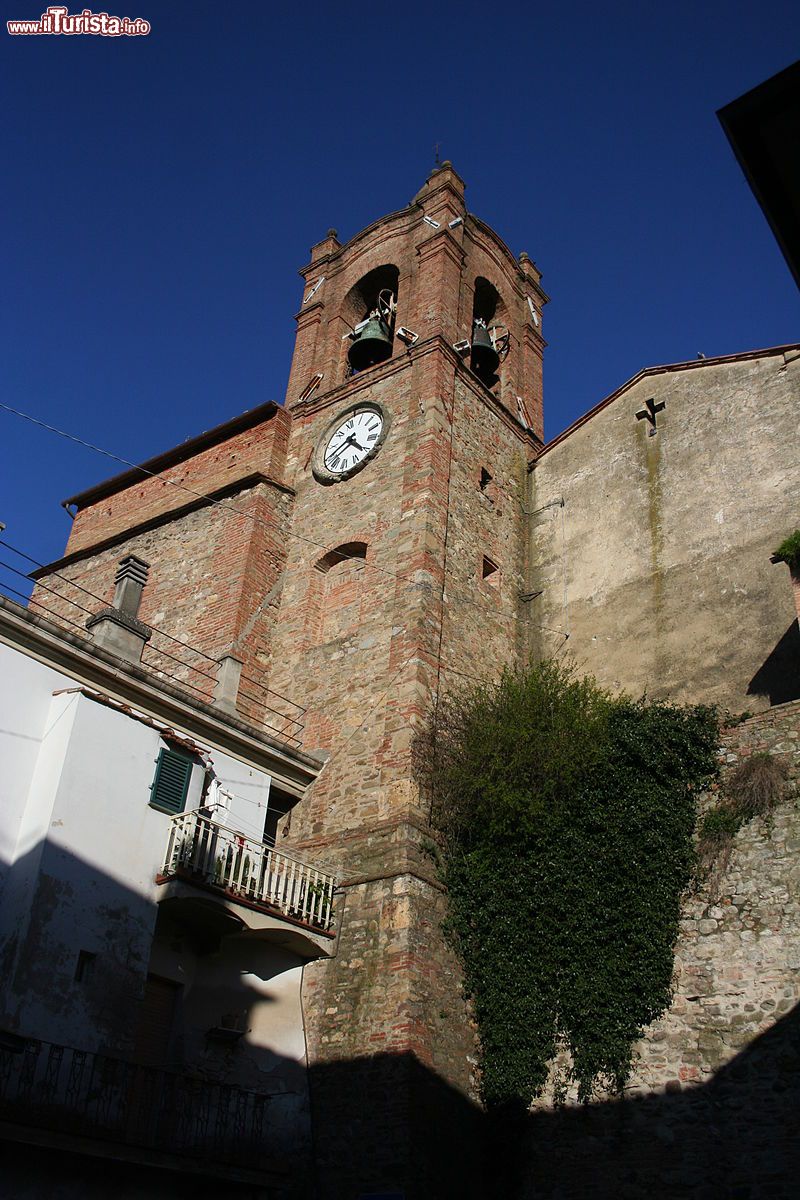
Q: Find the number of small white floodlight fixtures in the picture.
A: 8